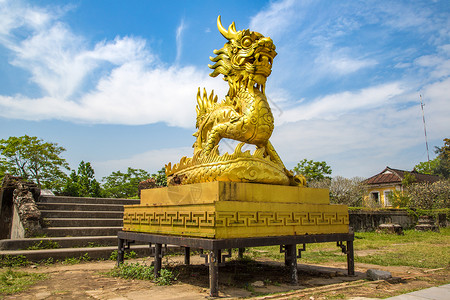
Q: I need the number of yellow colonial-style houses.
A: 1